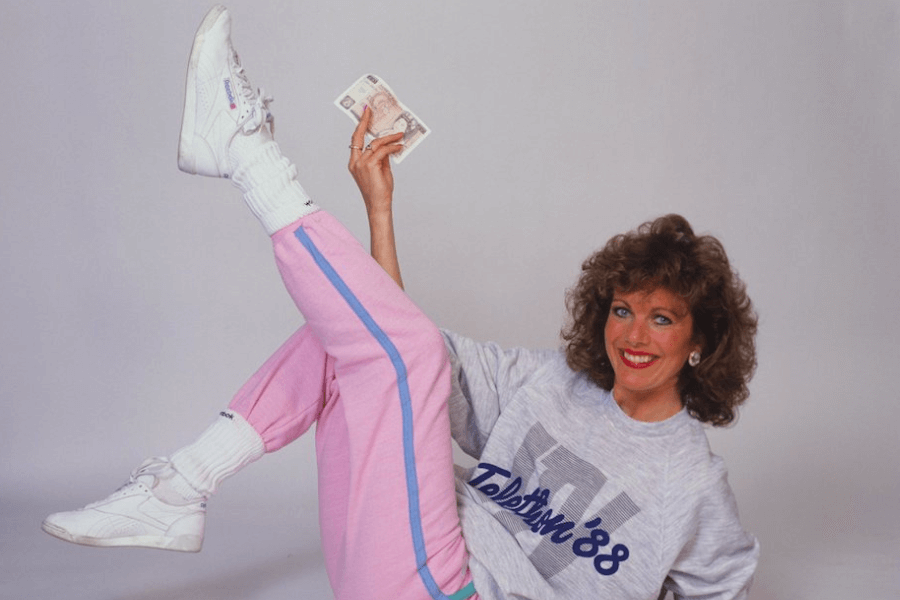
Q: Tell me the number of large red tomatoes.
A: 0